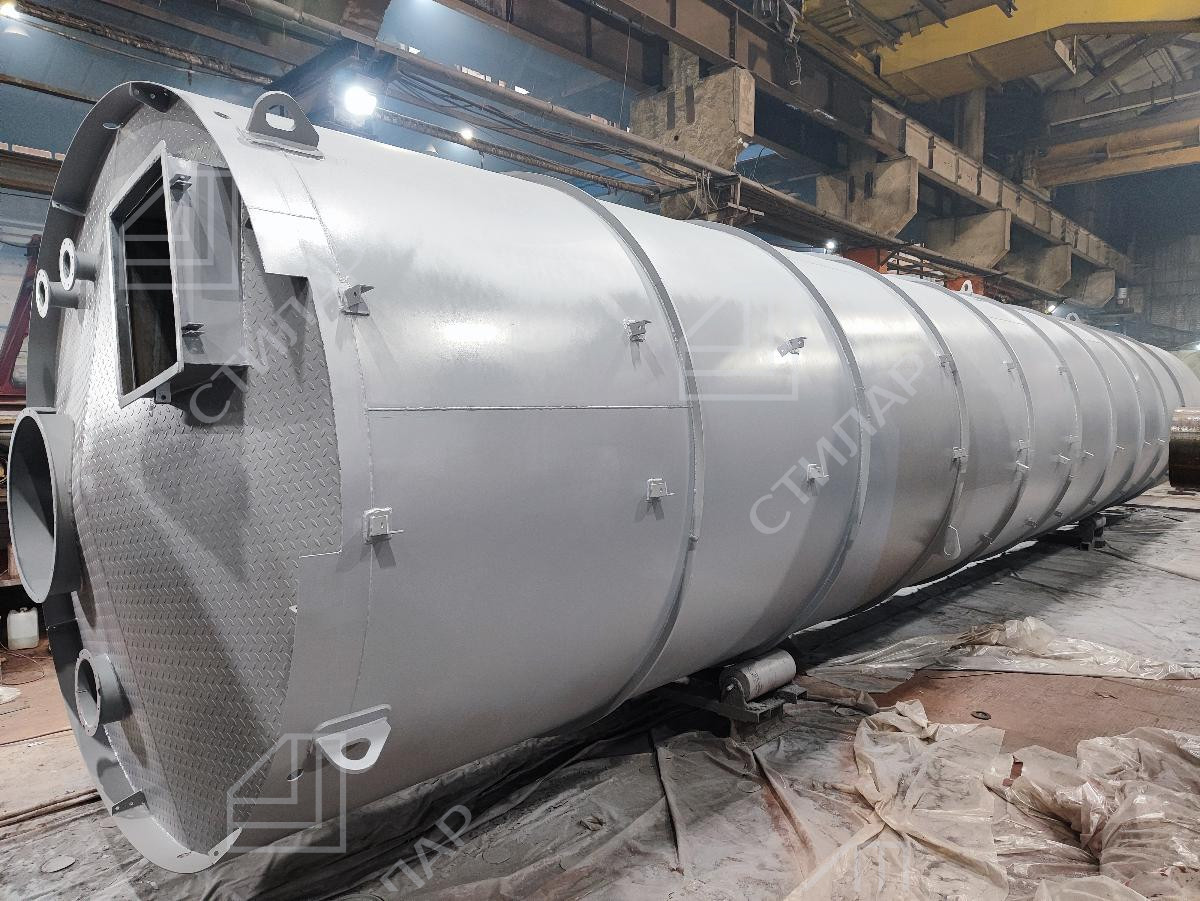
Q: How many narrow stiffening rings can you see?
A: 9